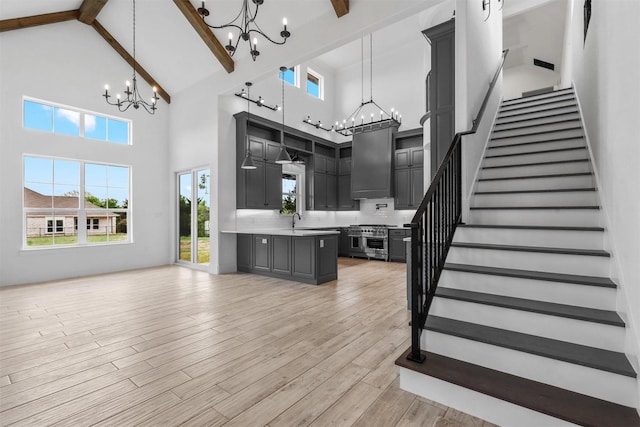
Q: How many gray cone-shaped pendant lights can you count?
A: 2